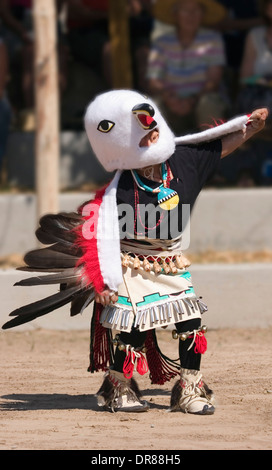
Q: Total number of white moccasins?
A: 2